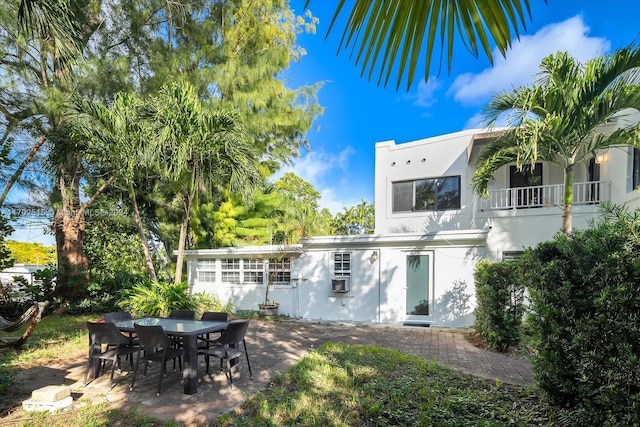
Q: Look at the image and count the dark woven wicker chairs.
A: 6